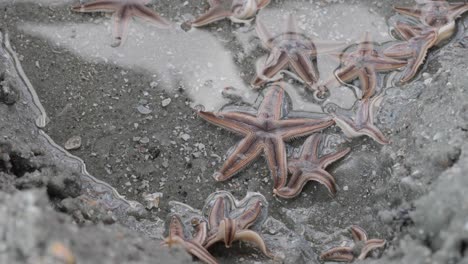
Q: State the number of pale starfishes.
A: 12